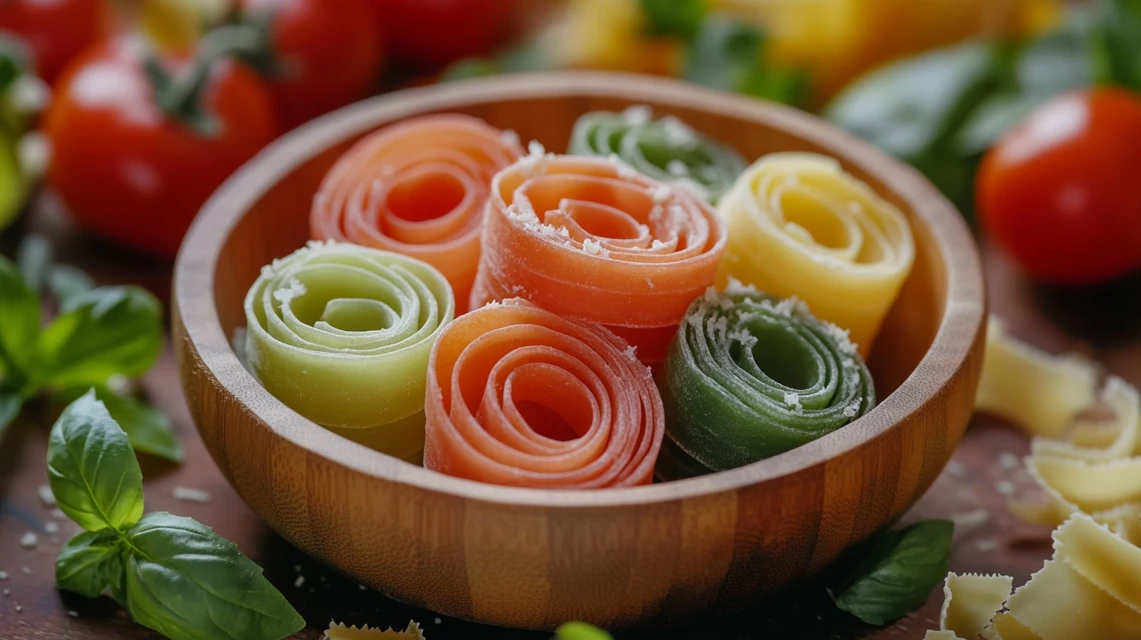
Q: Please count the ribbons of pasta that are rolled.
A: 7